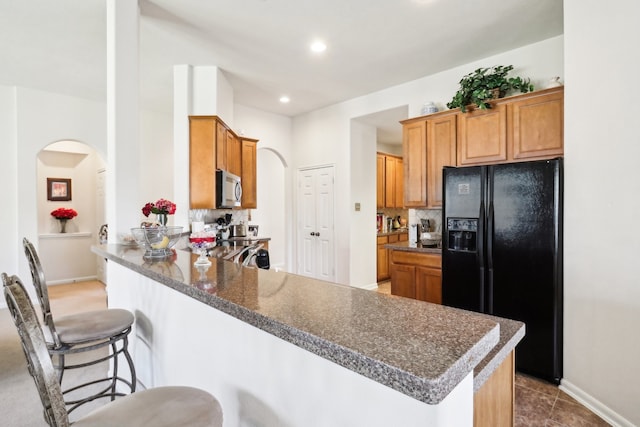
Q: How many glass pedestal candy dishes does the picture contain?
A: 1